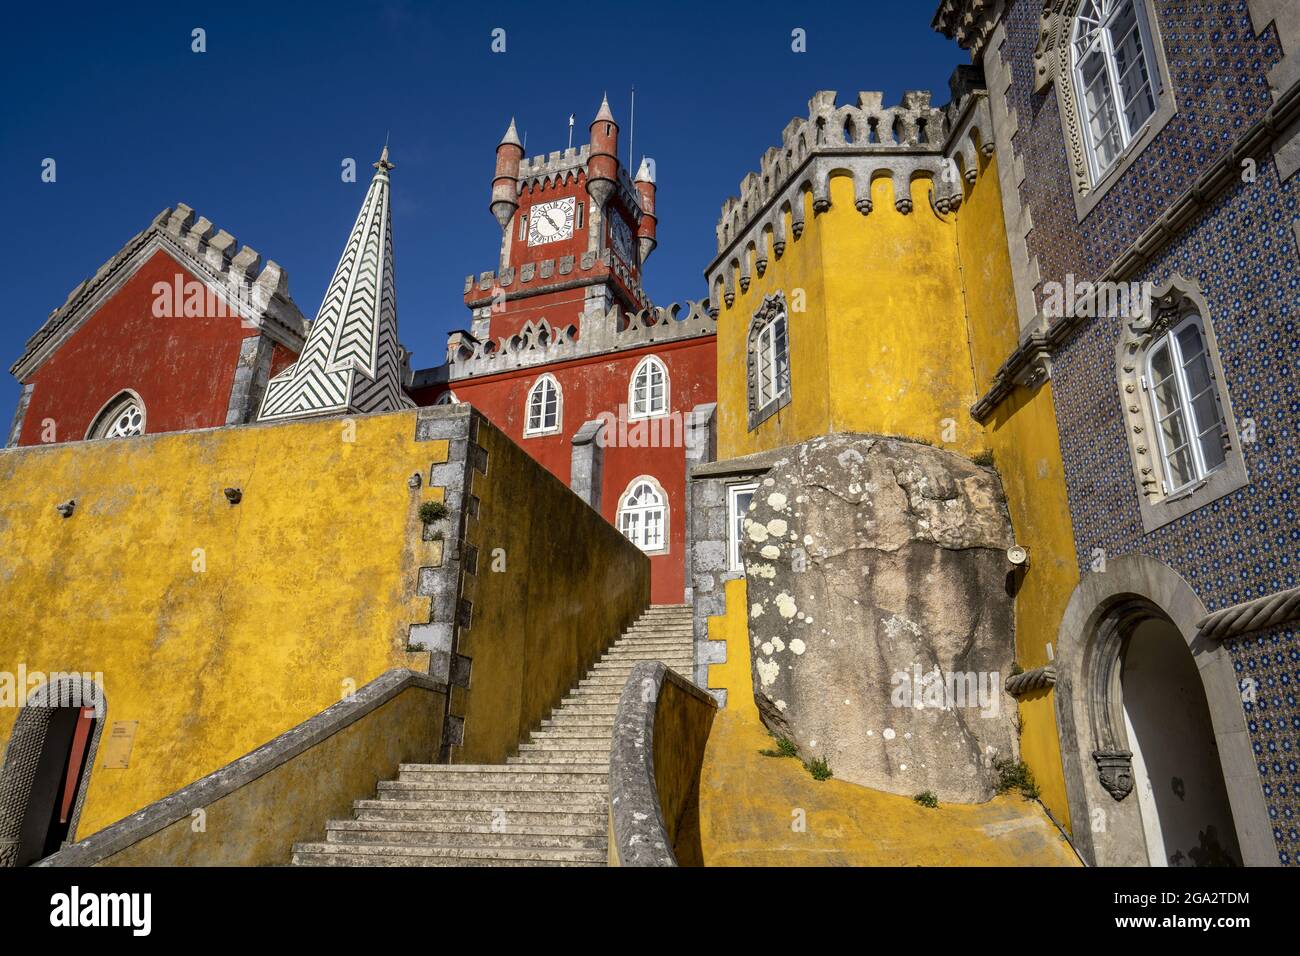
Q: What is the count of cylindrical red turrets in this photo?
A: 3